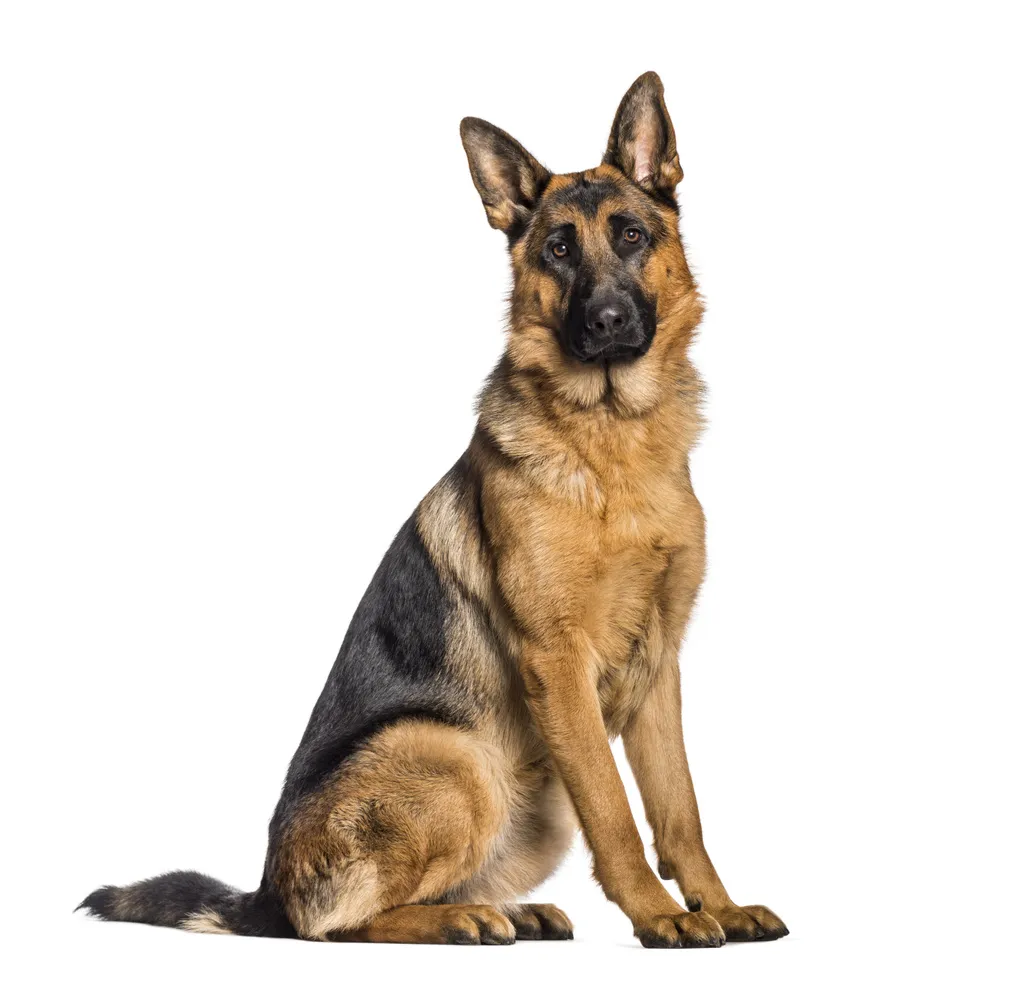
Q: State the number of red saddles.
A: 0